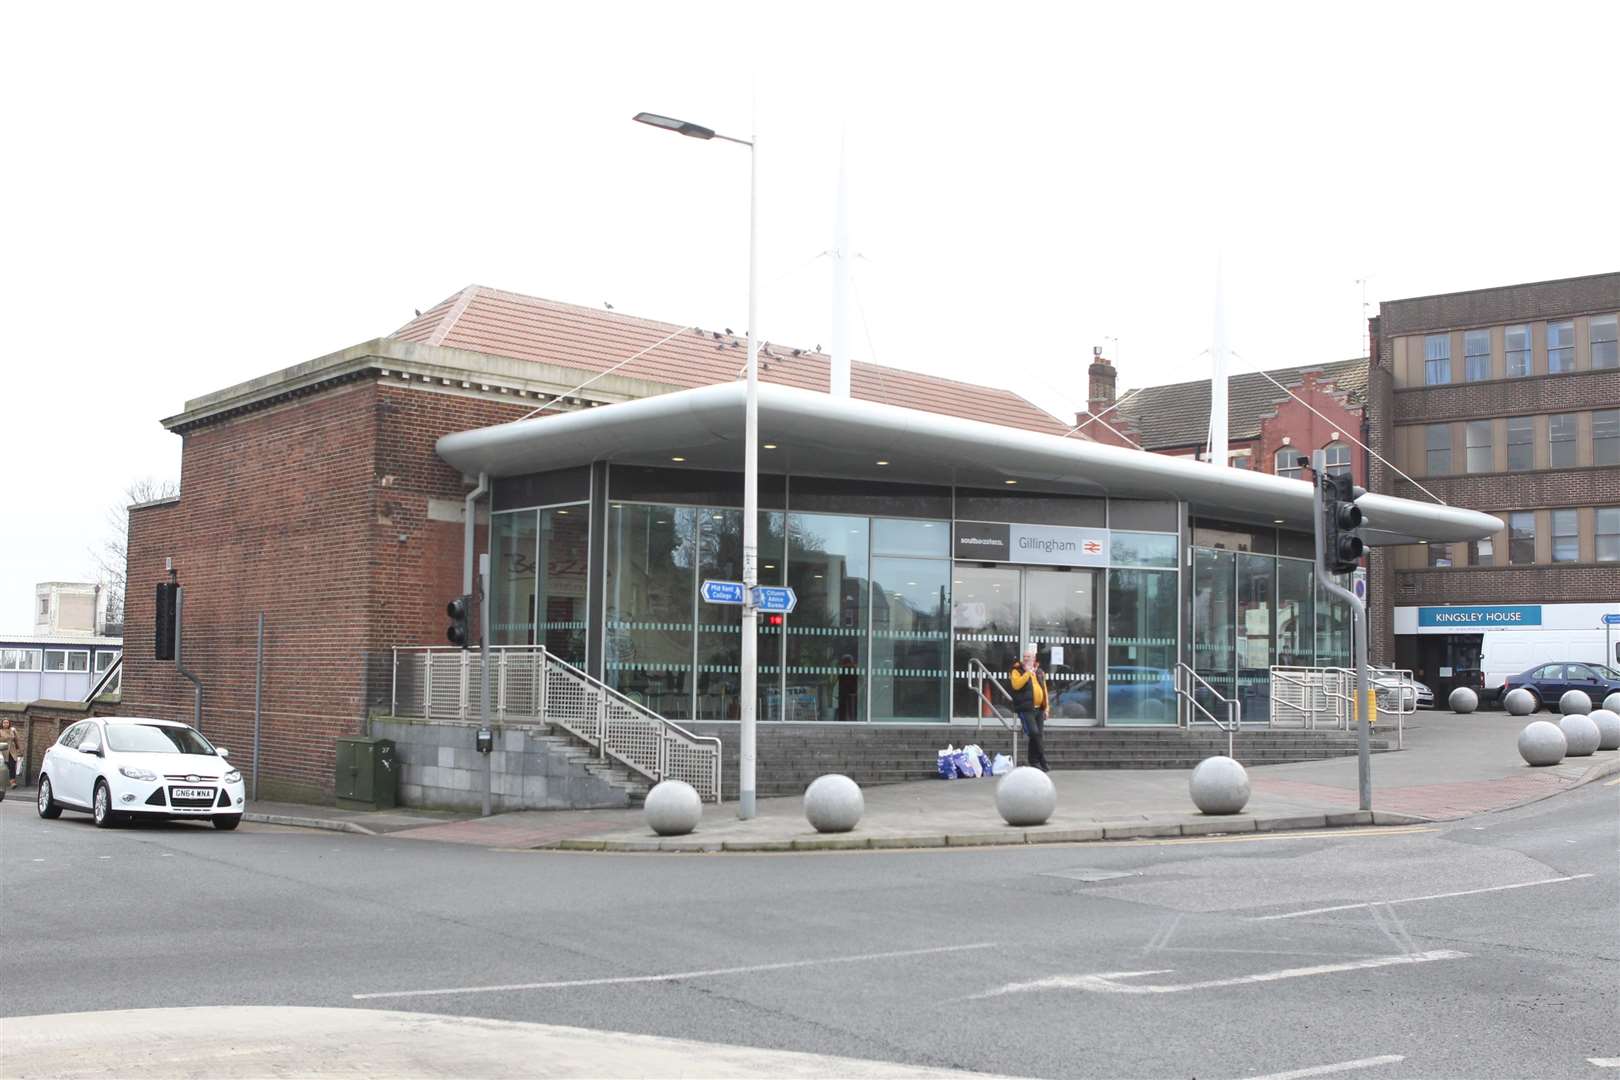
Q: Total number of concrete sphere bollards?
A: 11